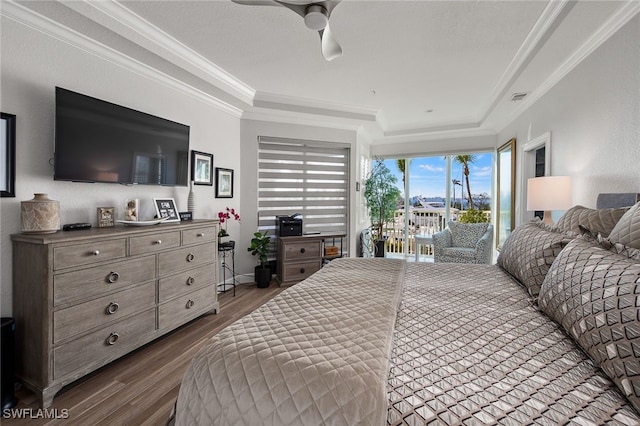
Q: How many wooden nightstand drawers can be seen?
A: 2